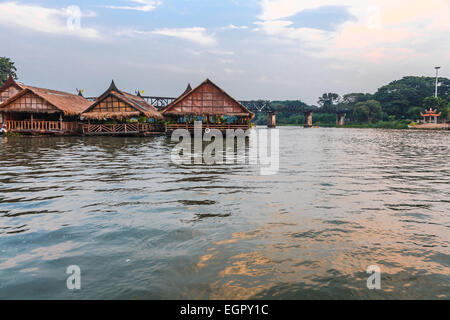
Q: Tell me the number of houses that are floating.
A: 3